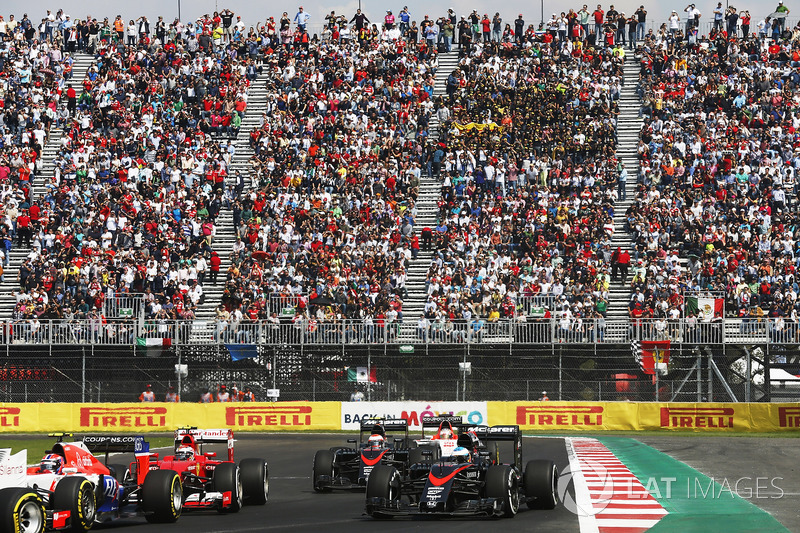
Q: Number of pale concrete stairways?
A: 4